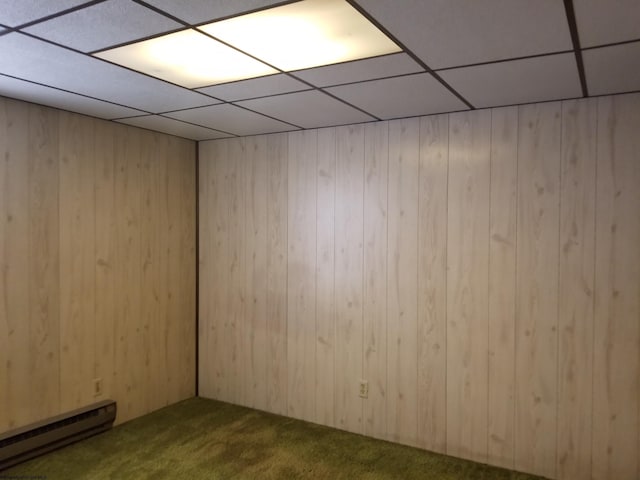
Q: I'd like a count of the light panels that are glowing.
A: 2